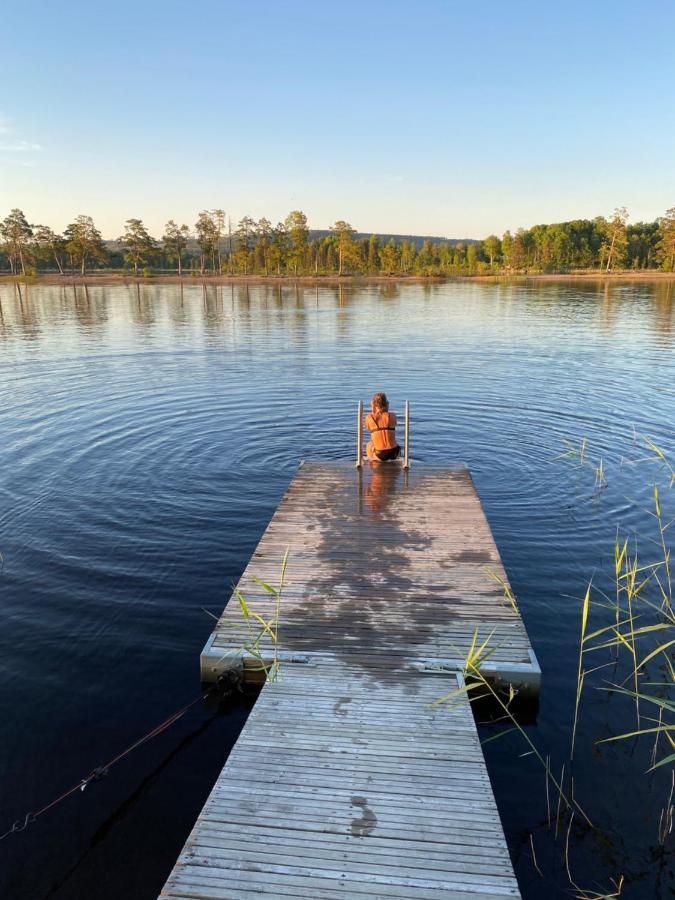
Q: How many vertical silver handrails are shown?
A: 2